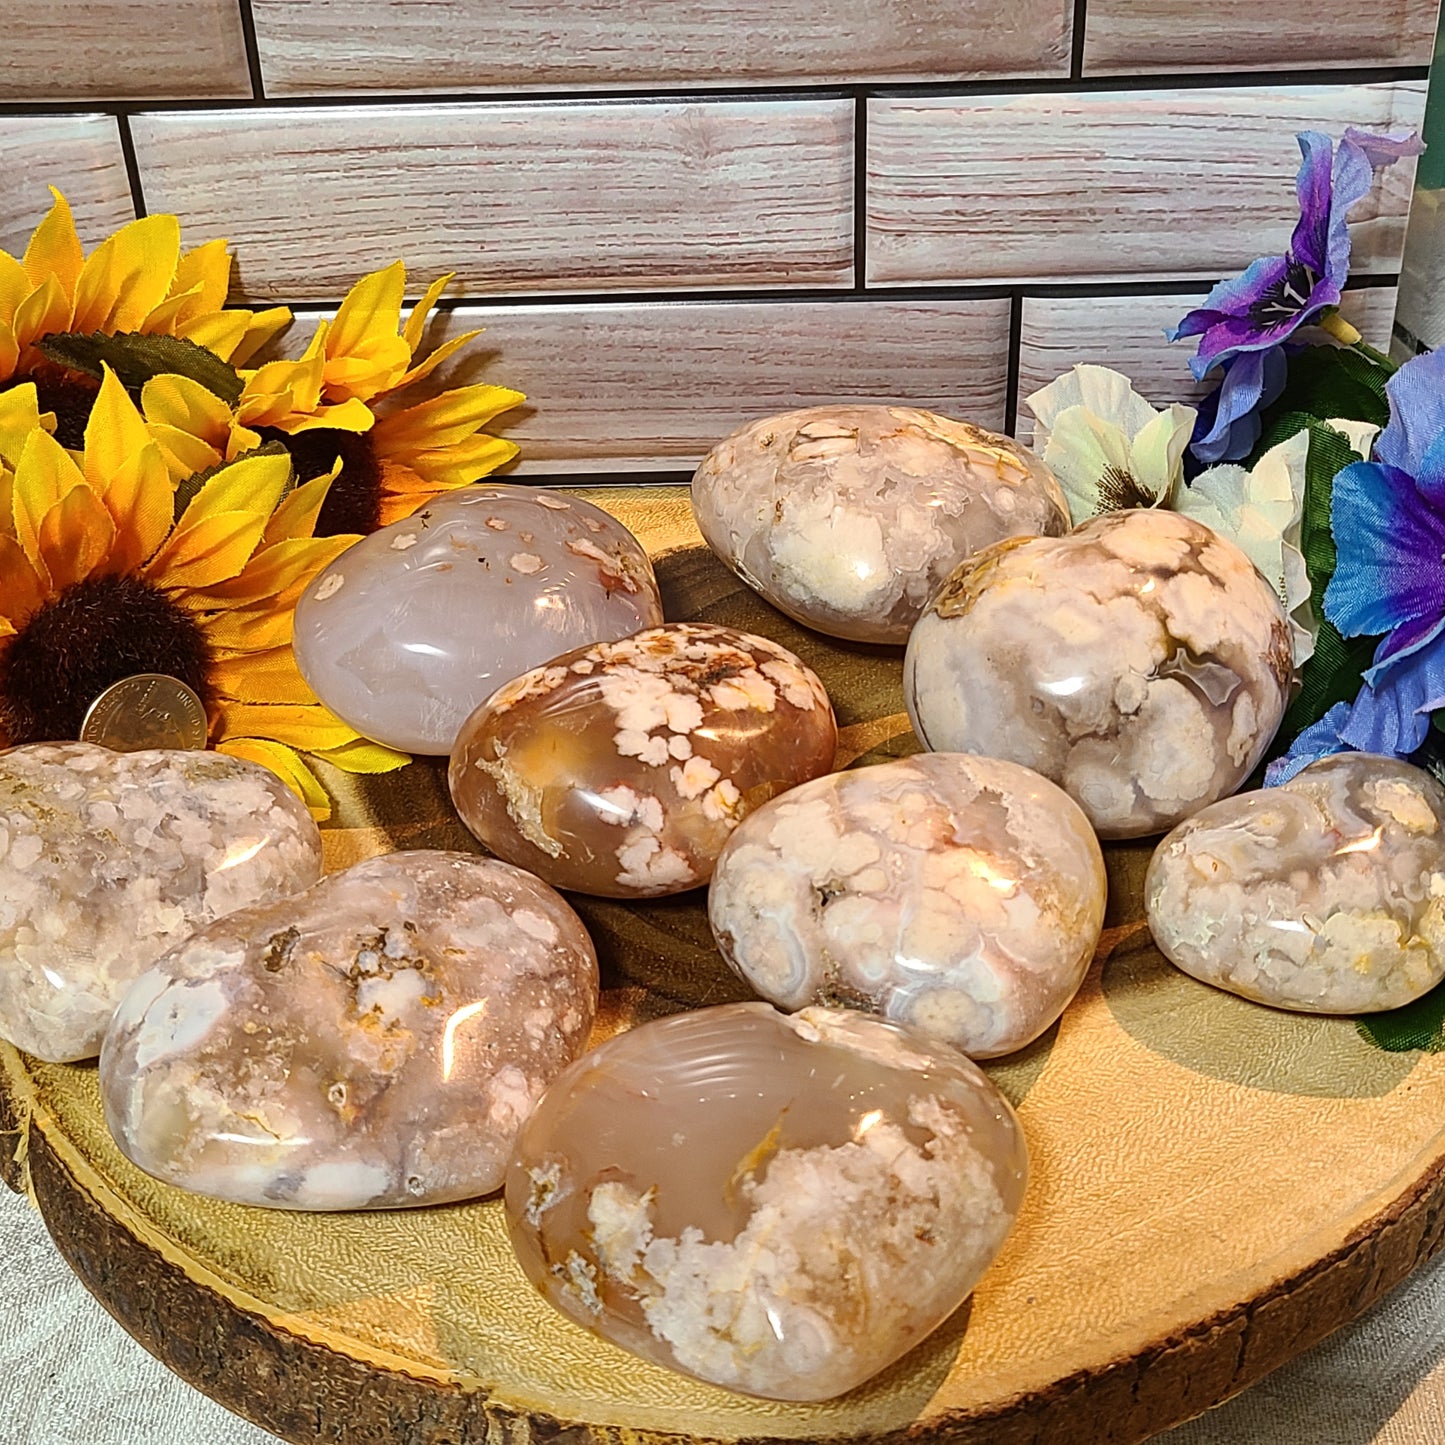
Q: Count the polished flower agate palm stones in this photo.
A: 9